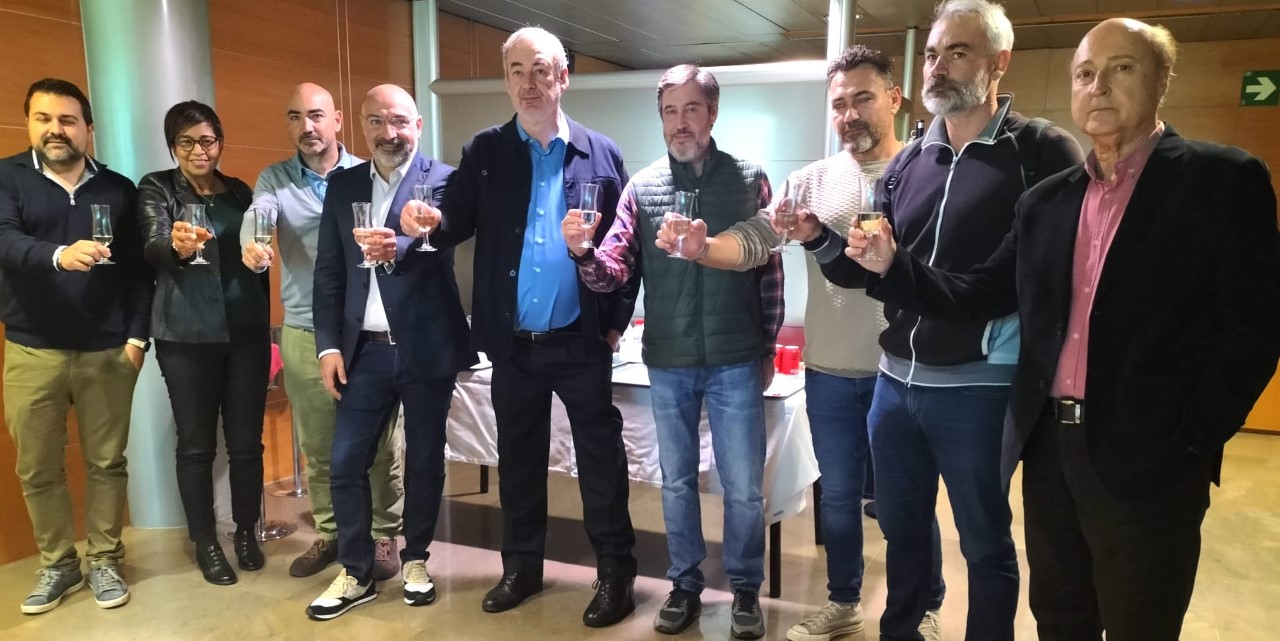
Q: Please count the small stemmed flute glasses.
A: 9